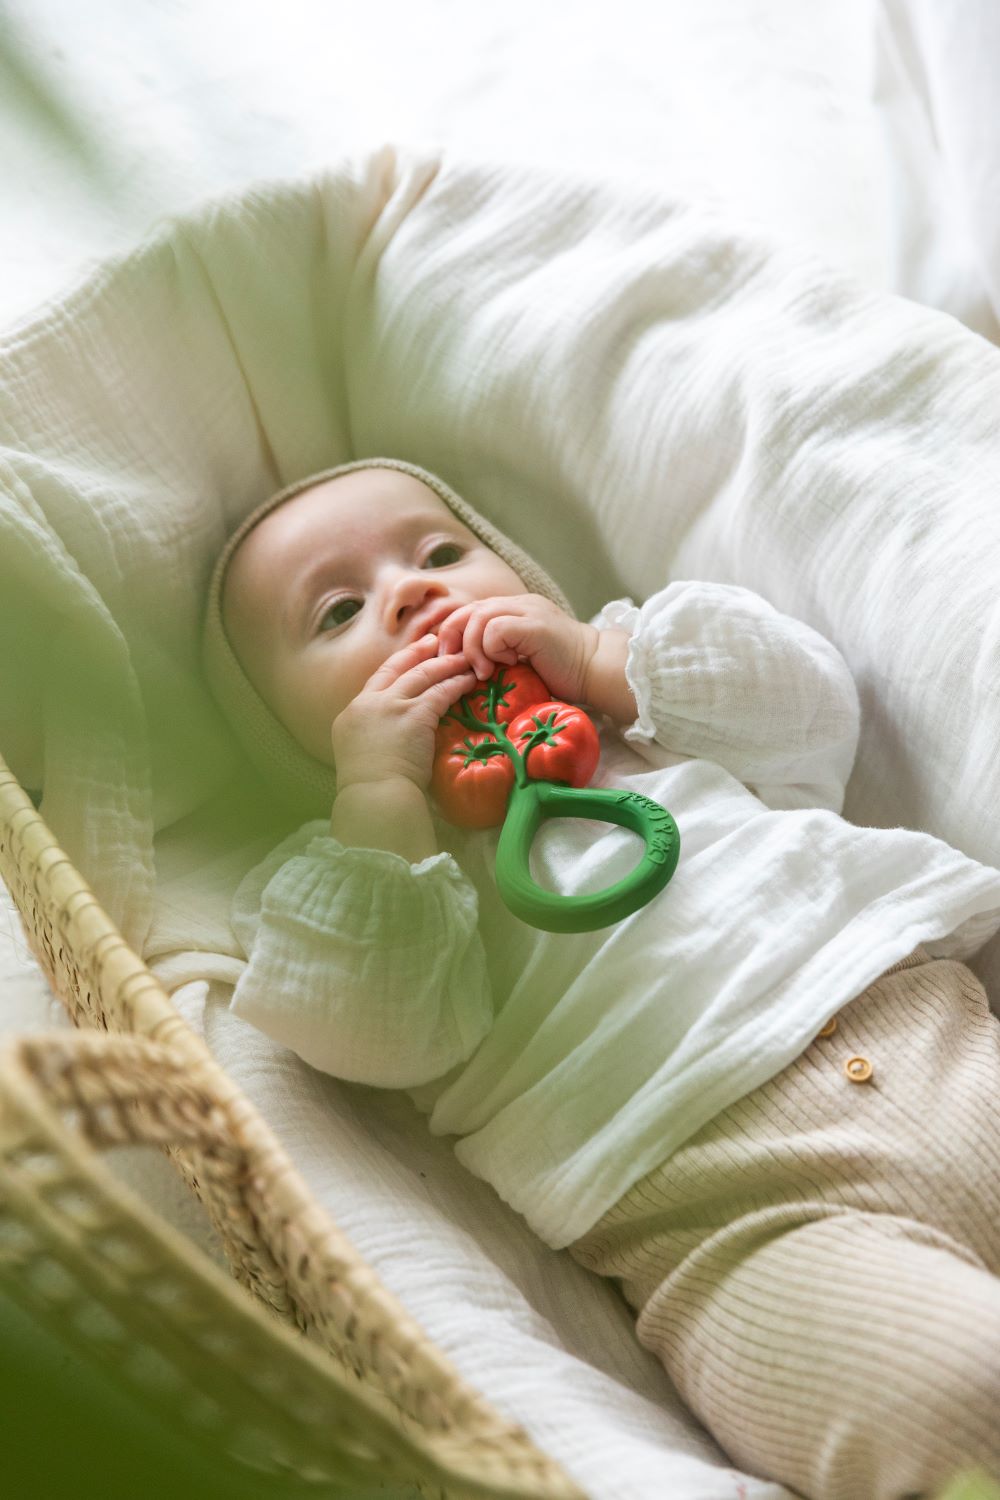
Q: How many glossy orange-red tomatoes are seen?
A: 3